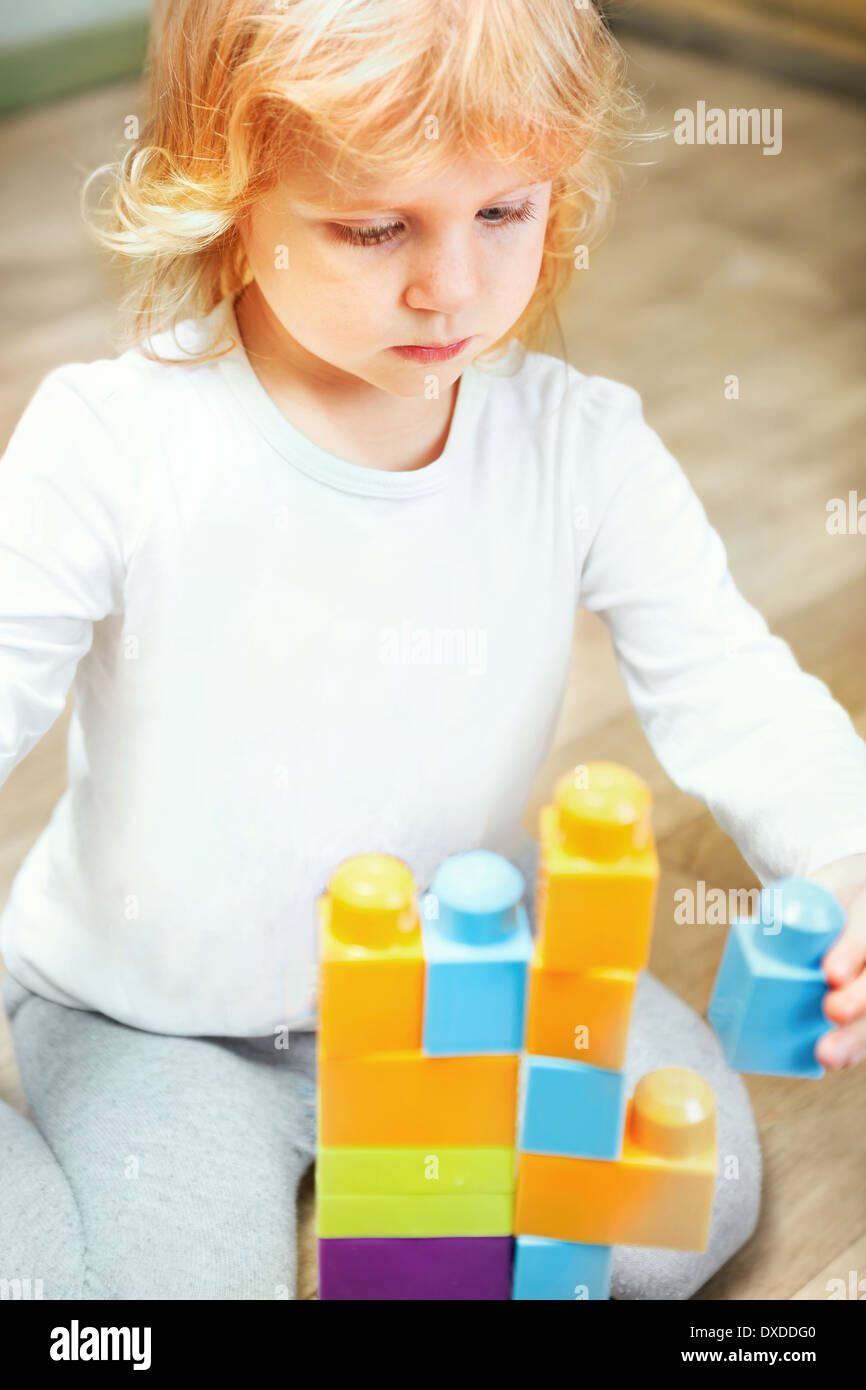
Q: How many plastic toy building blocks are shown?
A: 12